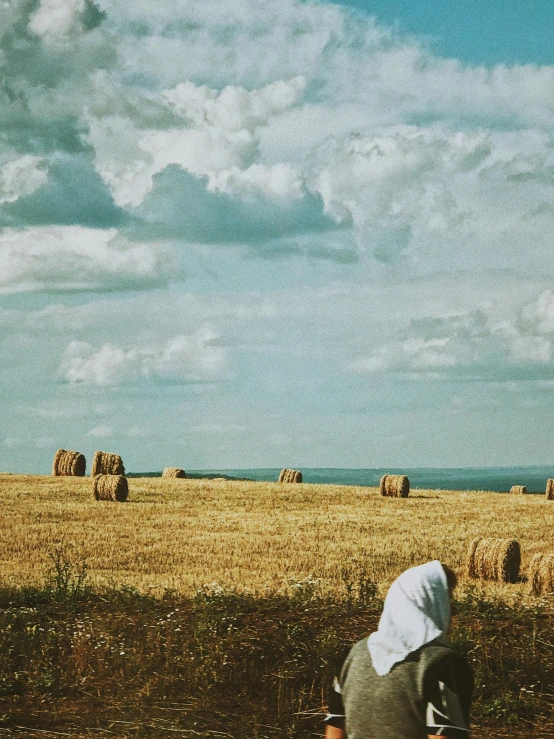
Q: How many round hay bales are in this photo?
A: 10